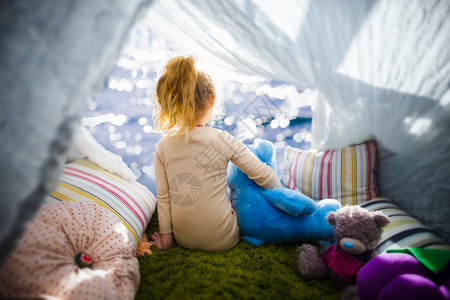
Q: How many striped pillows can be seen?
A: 3